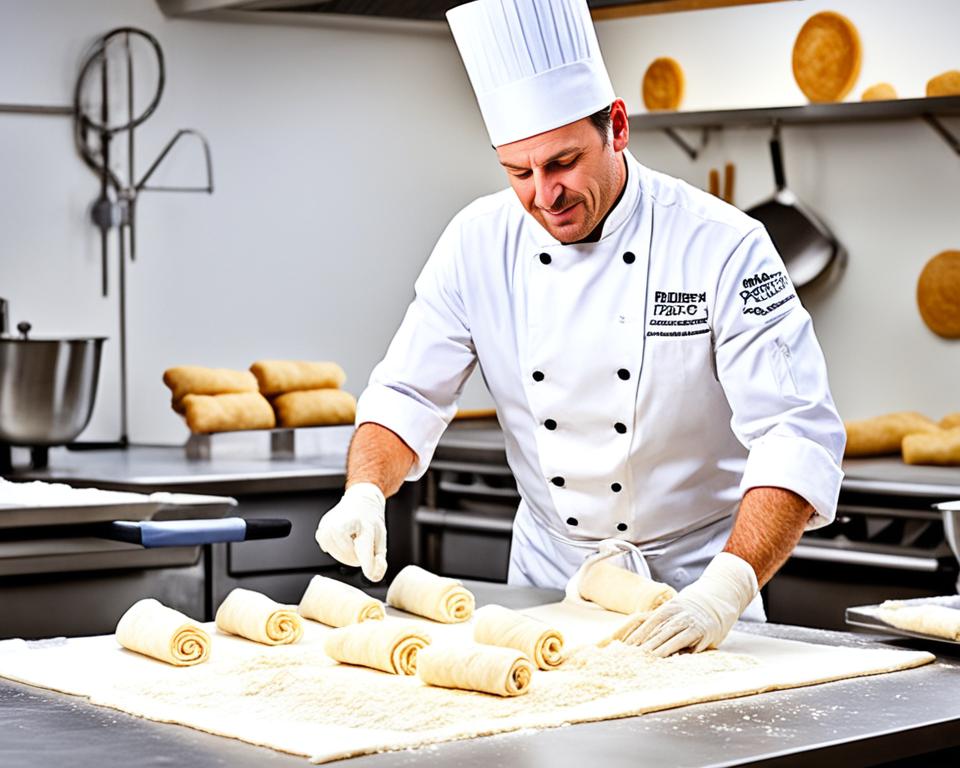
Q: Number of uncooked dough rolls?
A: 8